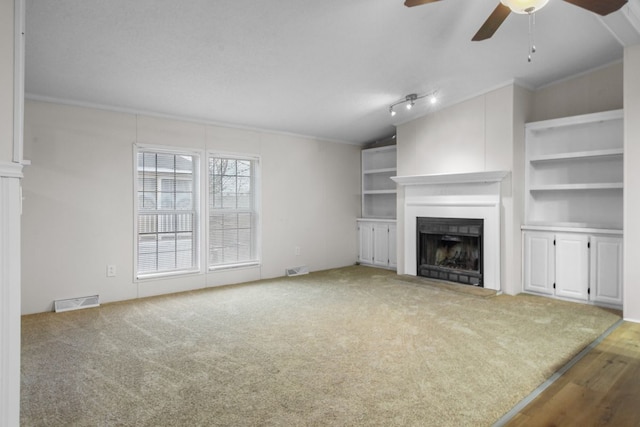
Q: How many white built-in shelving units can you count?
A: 2